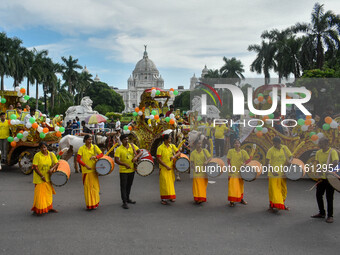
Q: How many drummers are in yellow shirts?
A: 8